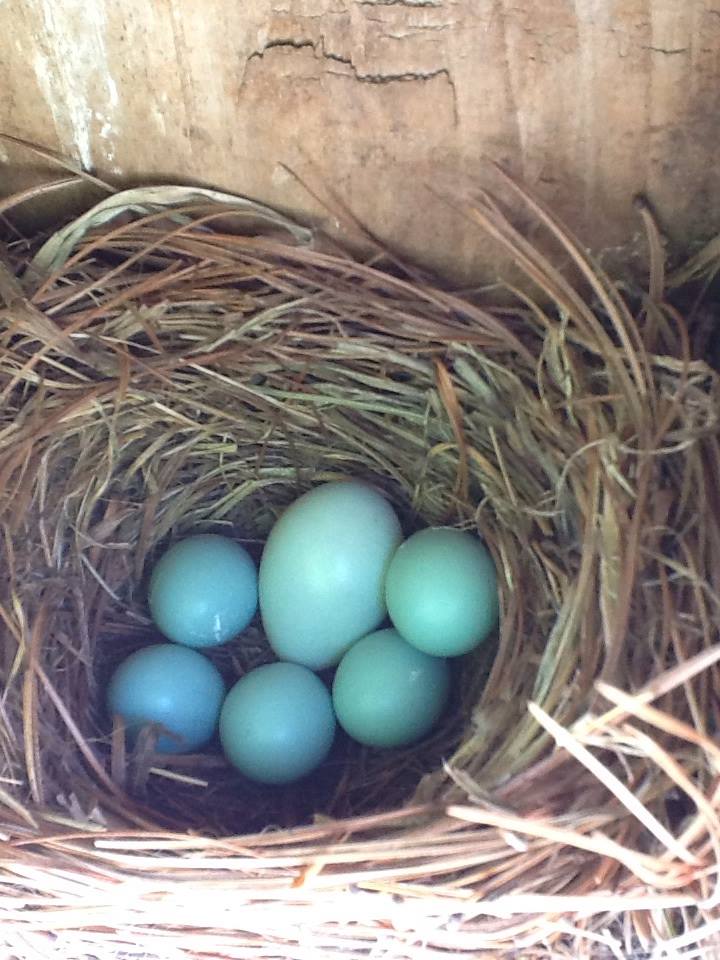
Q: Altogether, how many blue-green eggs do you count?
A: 6